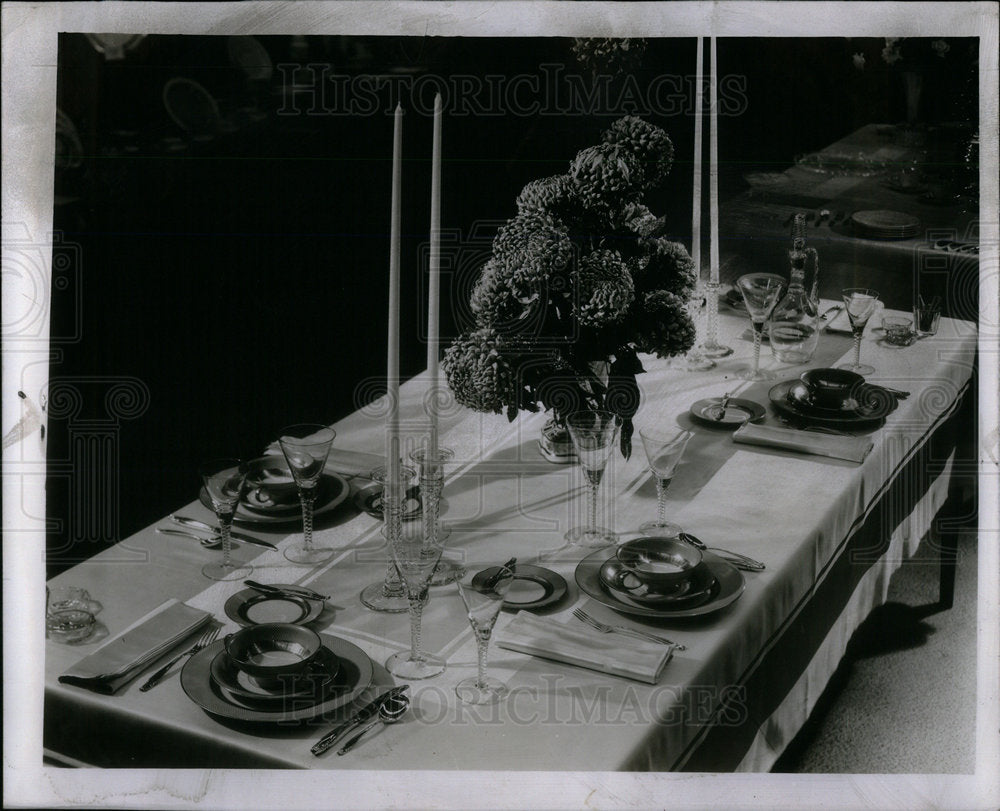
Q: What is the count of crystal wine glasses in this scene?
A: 8